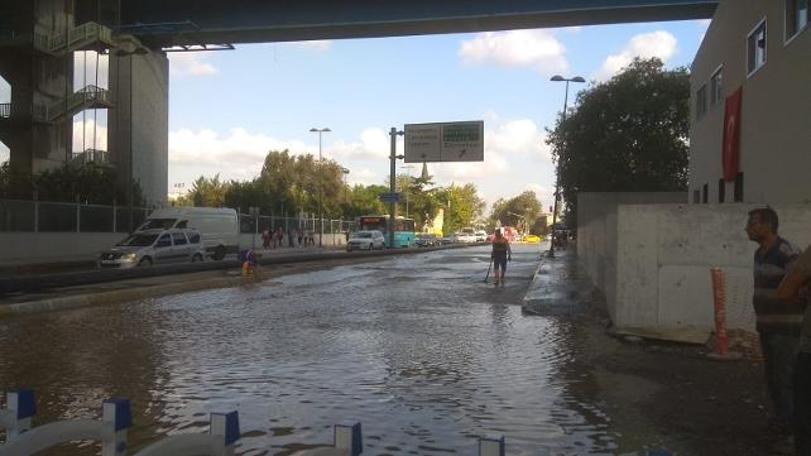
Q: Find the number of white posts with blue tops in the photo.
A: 5